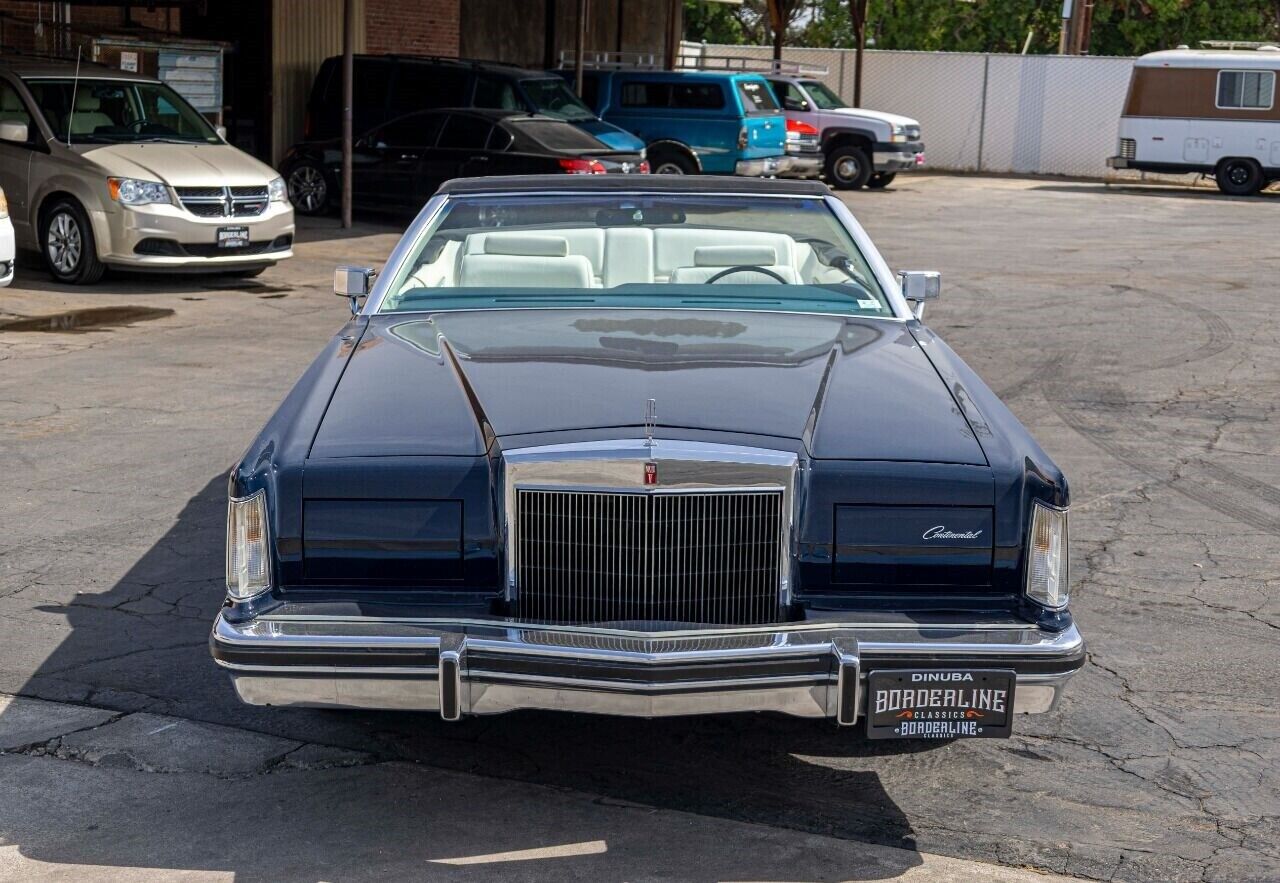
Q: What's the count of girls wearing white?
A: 0